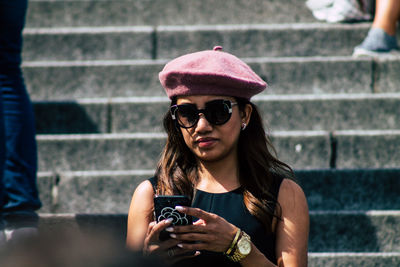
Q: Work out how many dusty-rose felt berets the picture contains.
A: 1